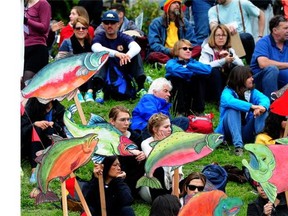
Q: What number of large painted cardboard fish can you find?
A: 6